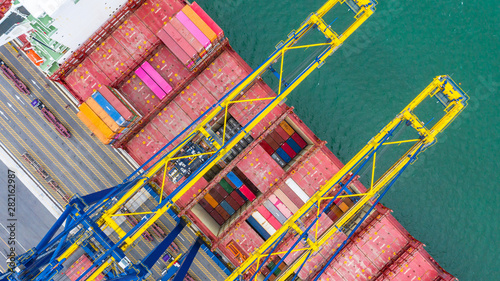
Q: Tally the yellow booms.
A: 2